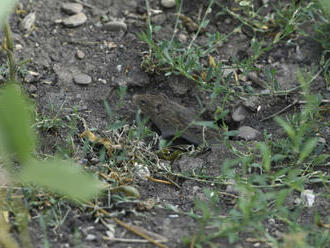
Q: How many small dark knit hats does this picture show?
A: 0